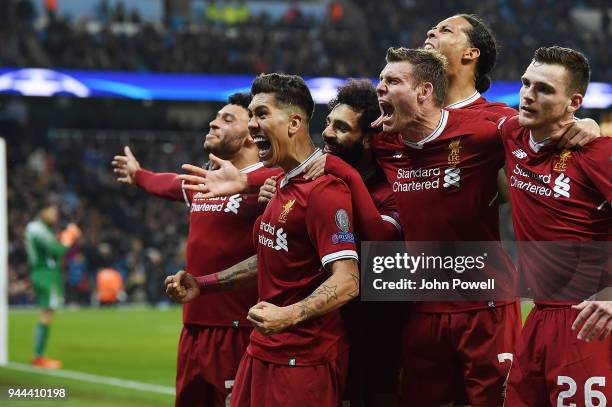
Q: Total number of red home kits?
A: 6